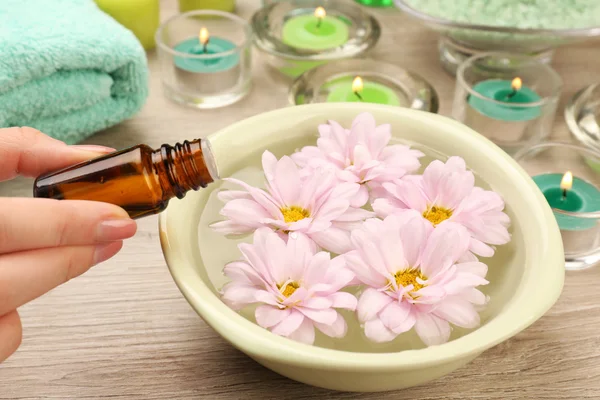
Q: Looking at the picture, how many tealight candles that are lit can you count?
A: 5